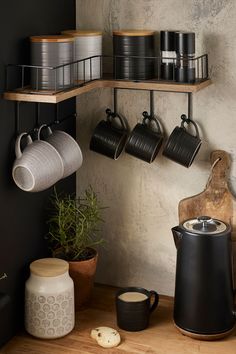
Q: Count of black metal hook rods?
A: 6